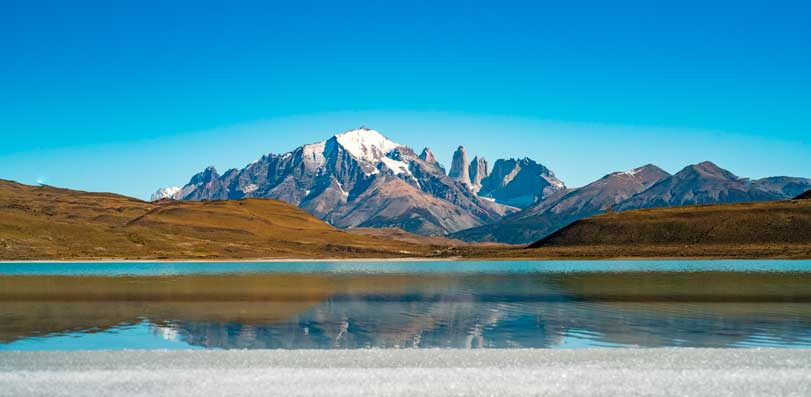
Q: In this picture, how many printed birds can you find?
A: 0